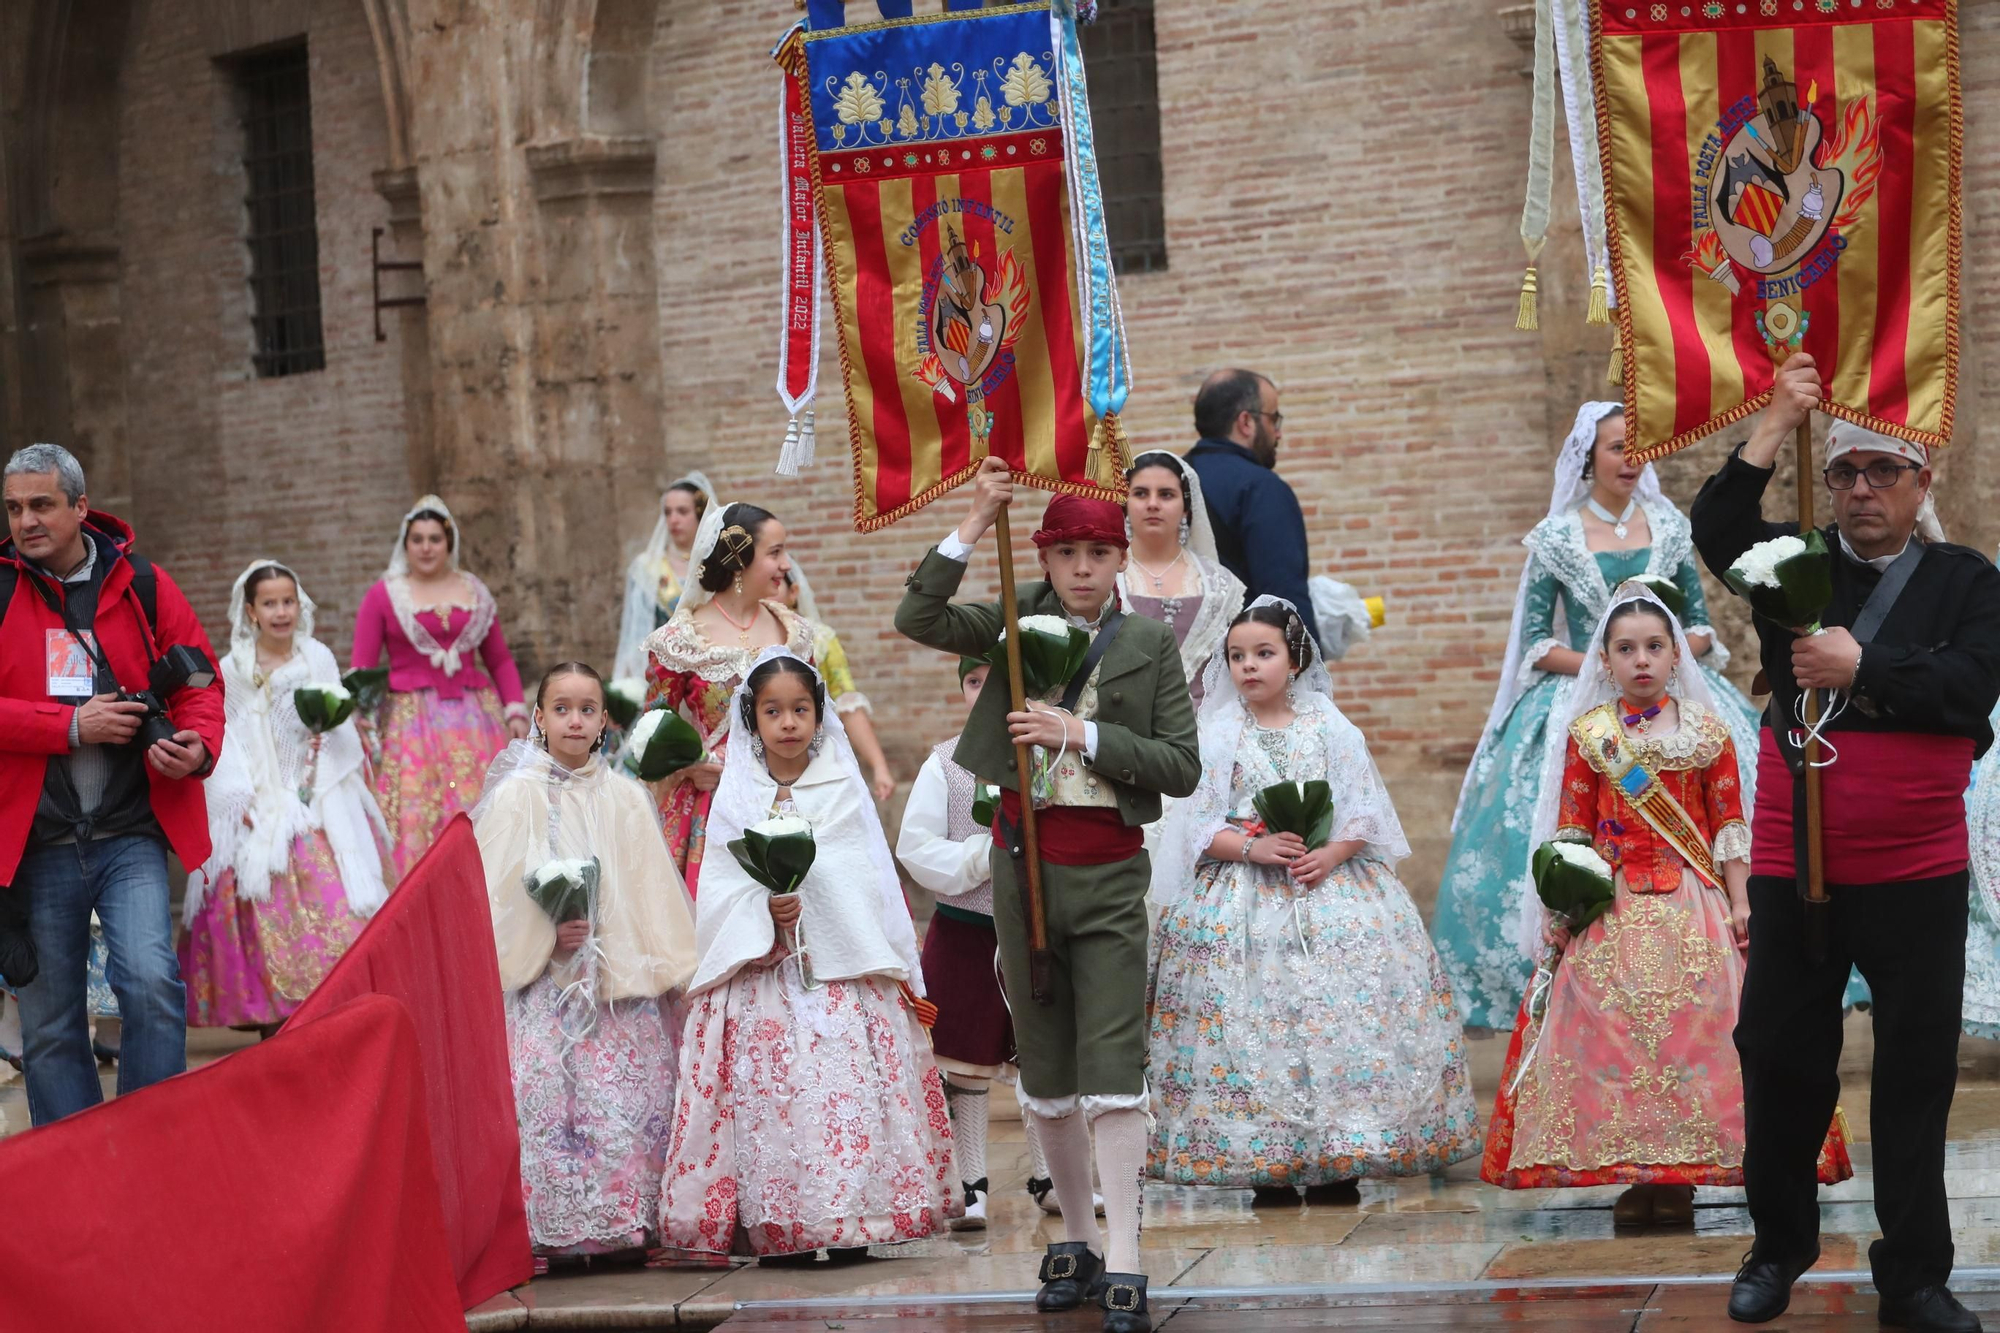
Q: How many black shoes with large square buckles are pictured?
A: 2